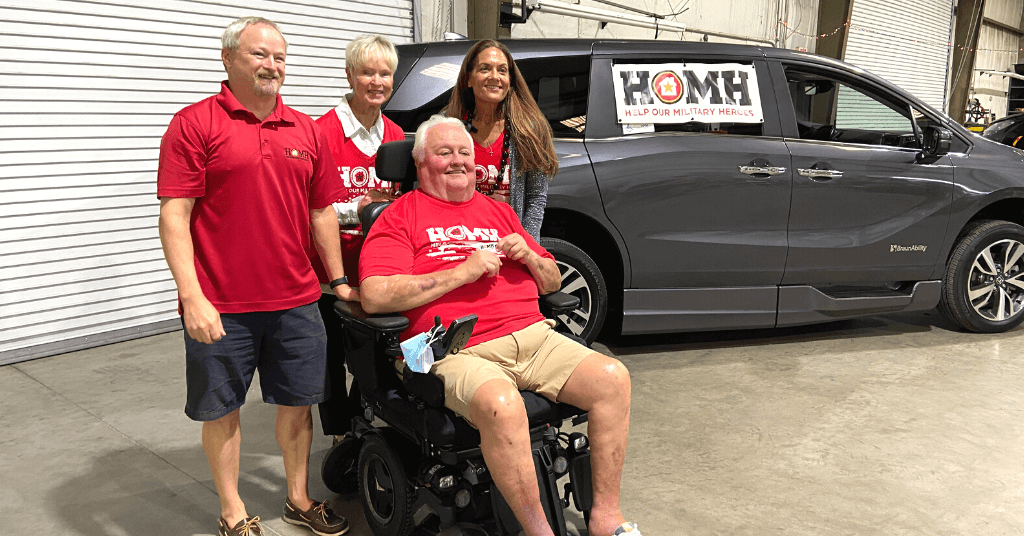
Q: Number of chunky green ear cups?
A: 0